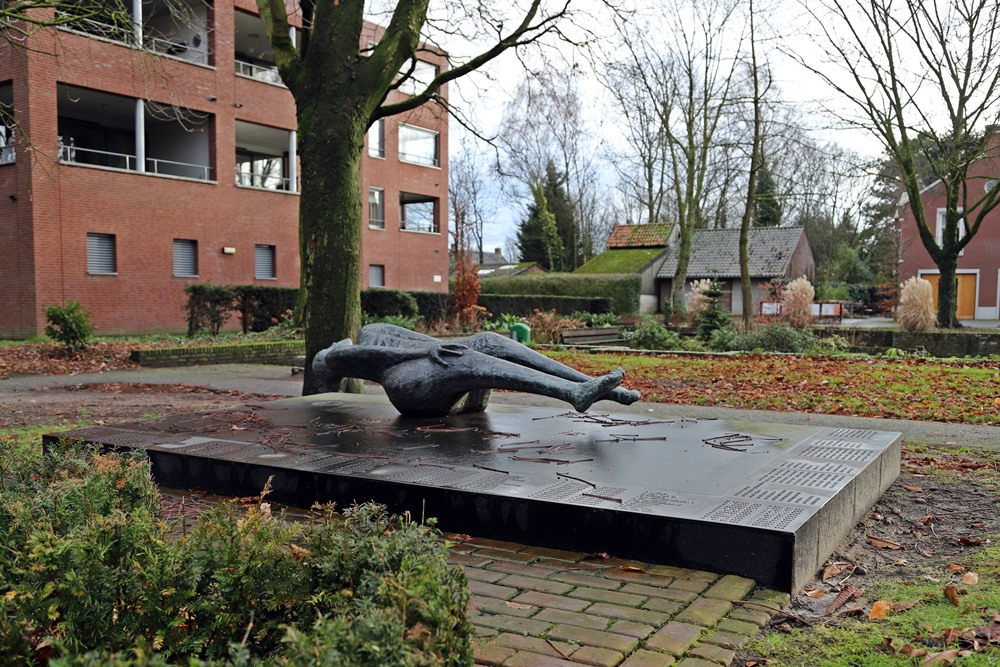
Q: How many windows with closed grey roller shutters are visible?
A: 4